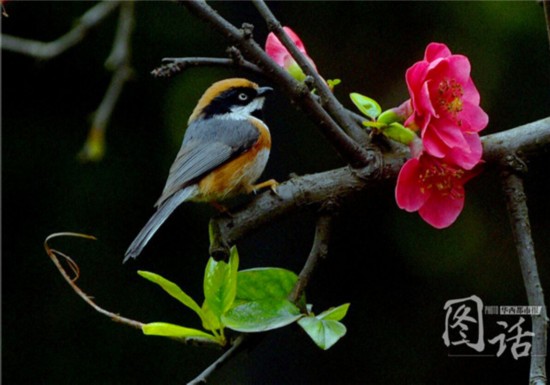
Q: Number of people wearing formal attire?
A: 0